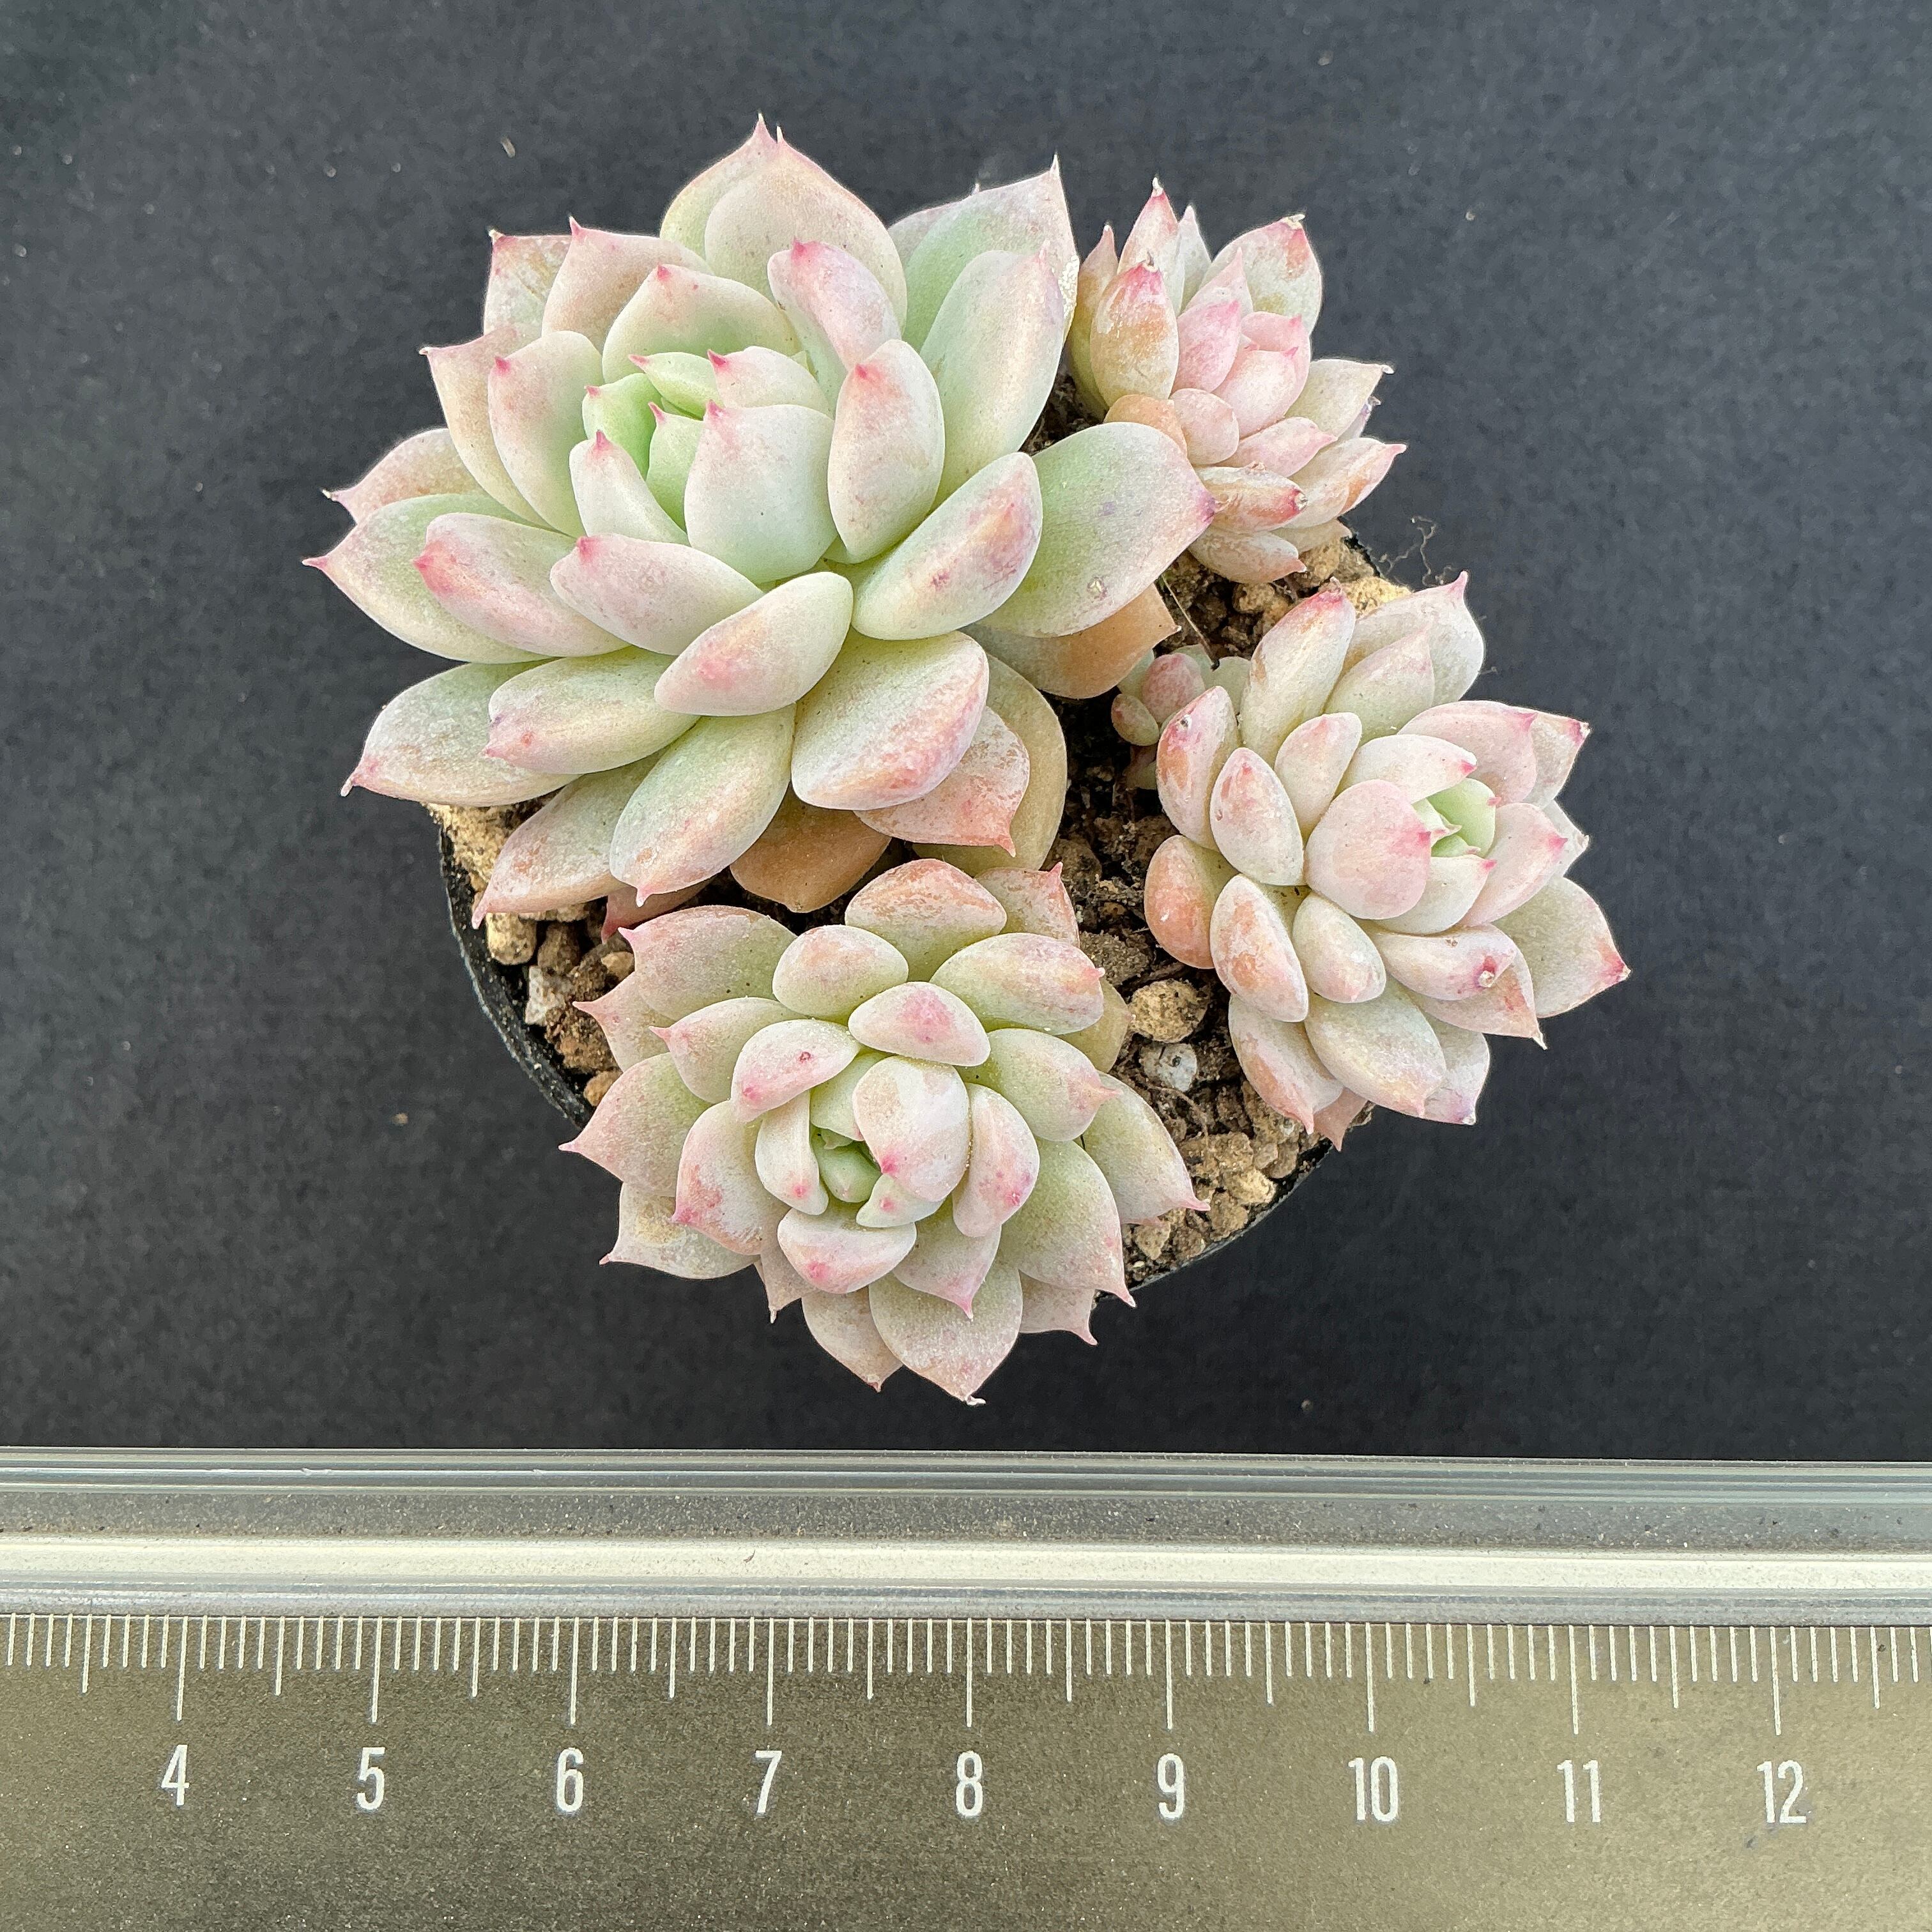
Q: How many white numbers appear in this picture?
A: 9